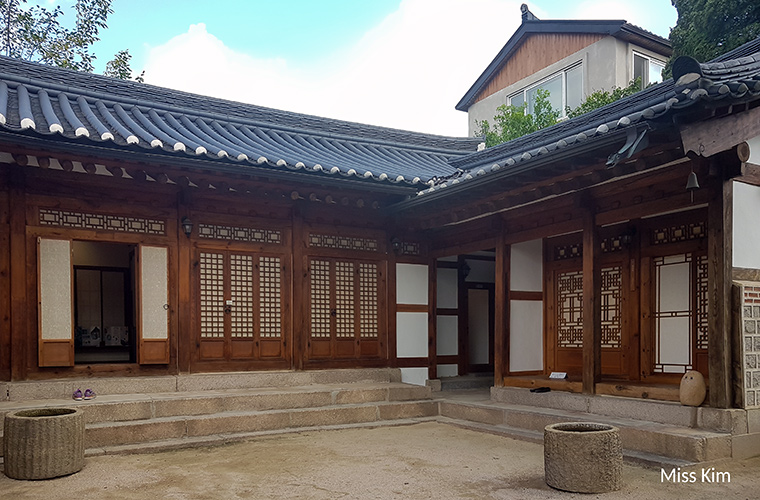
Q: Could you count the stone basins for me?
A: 2